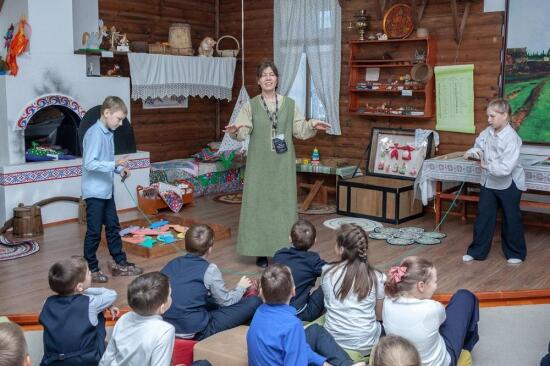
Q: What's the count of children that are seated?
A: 9